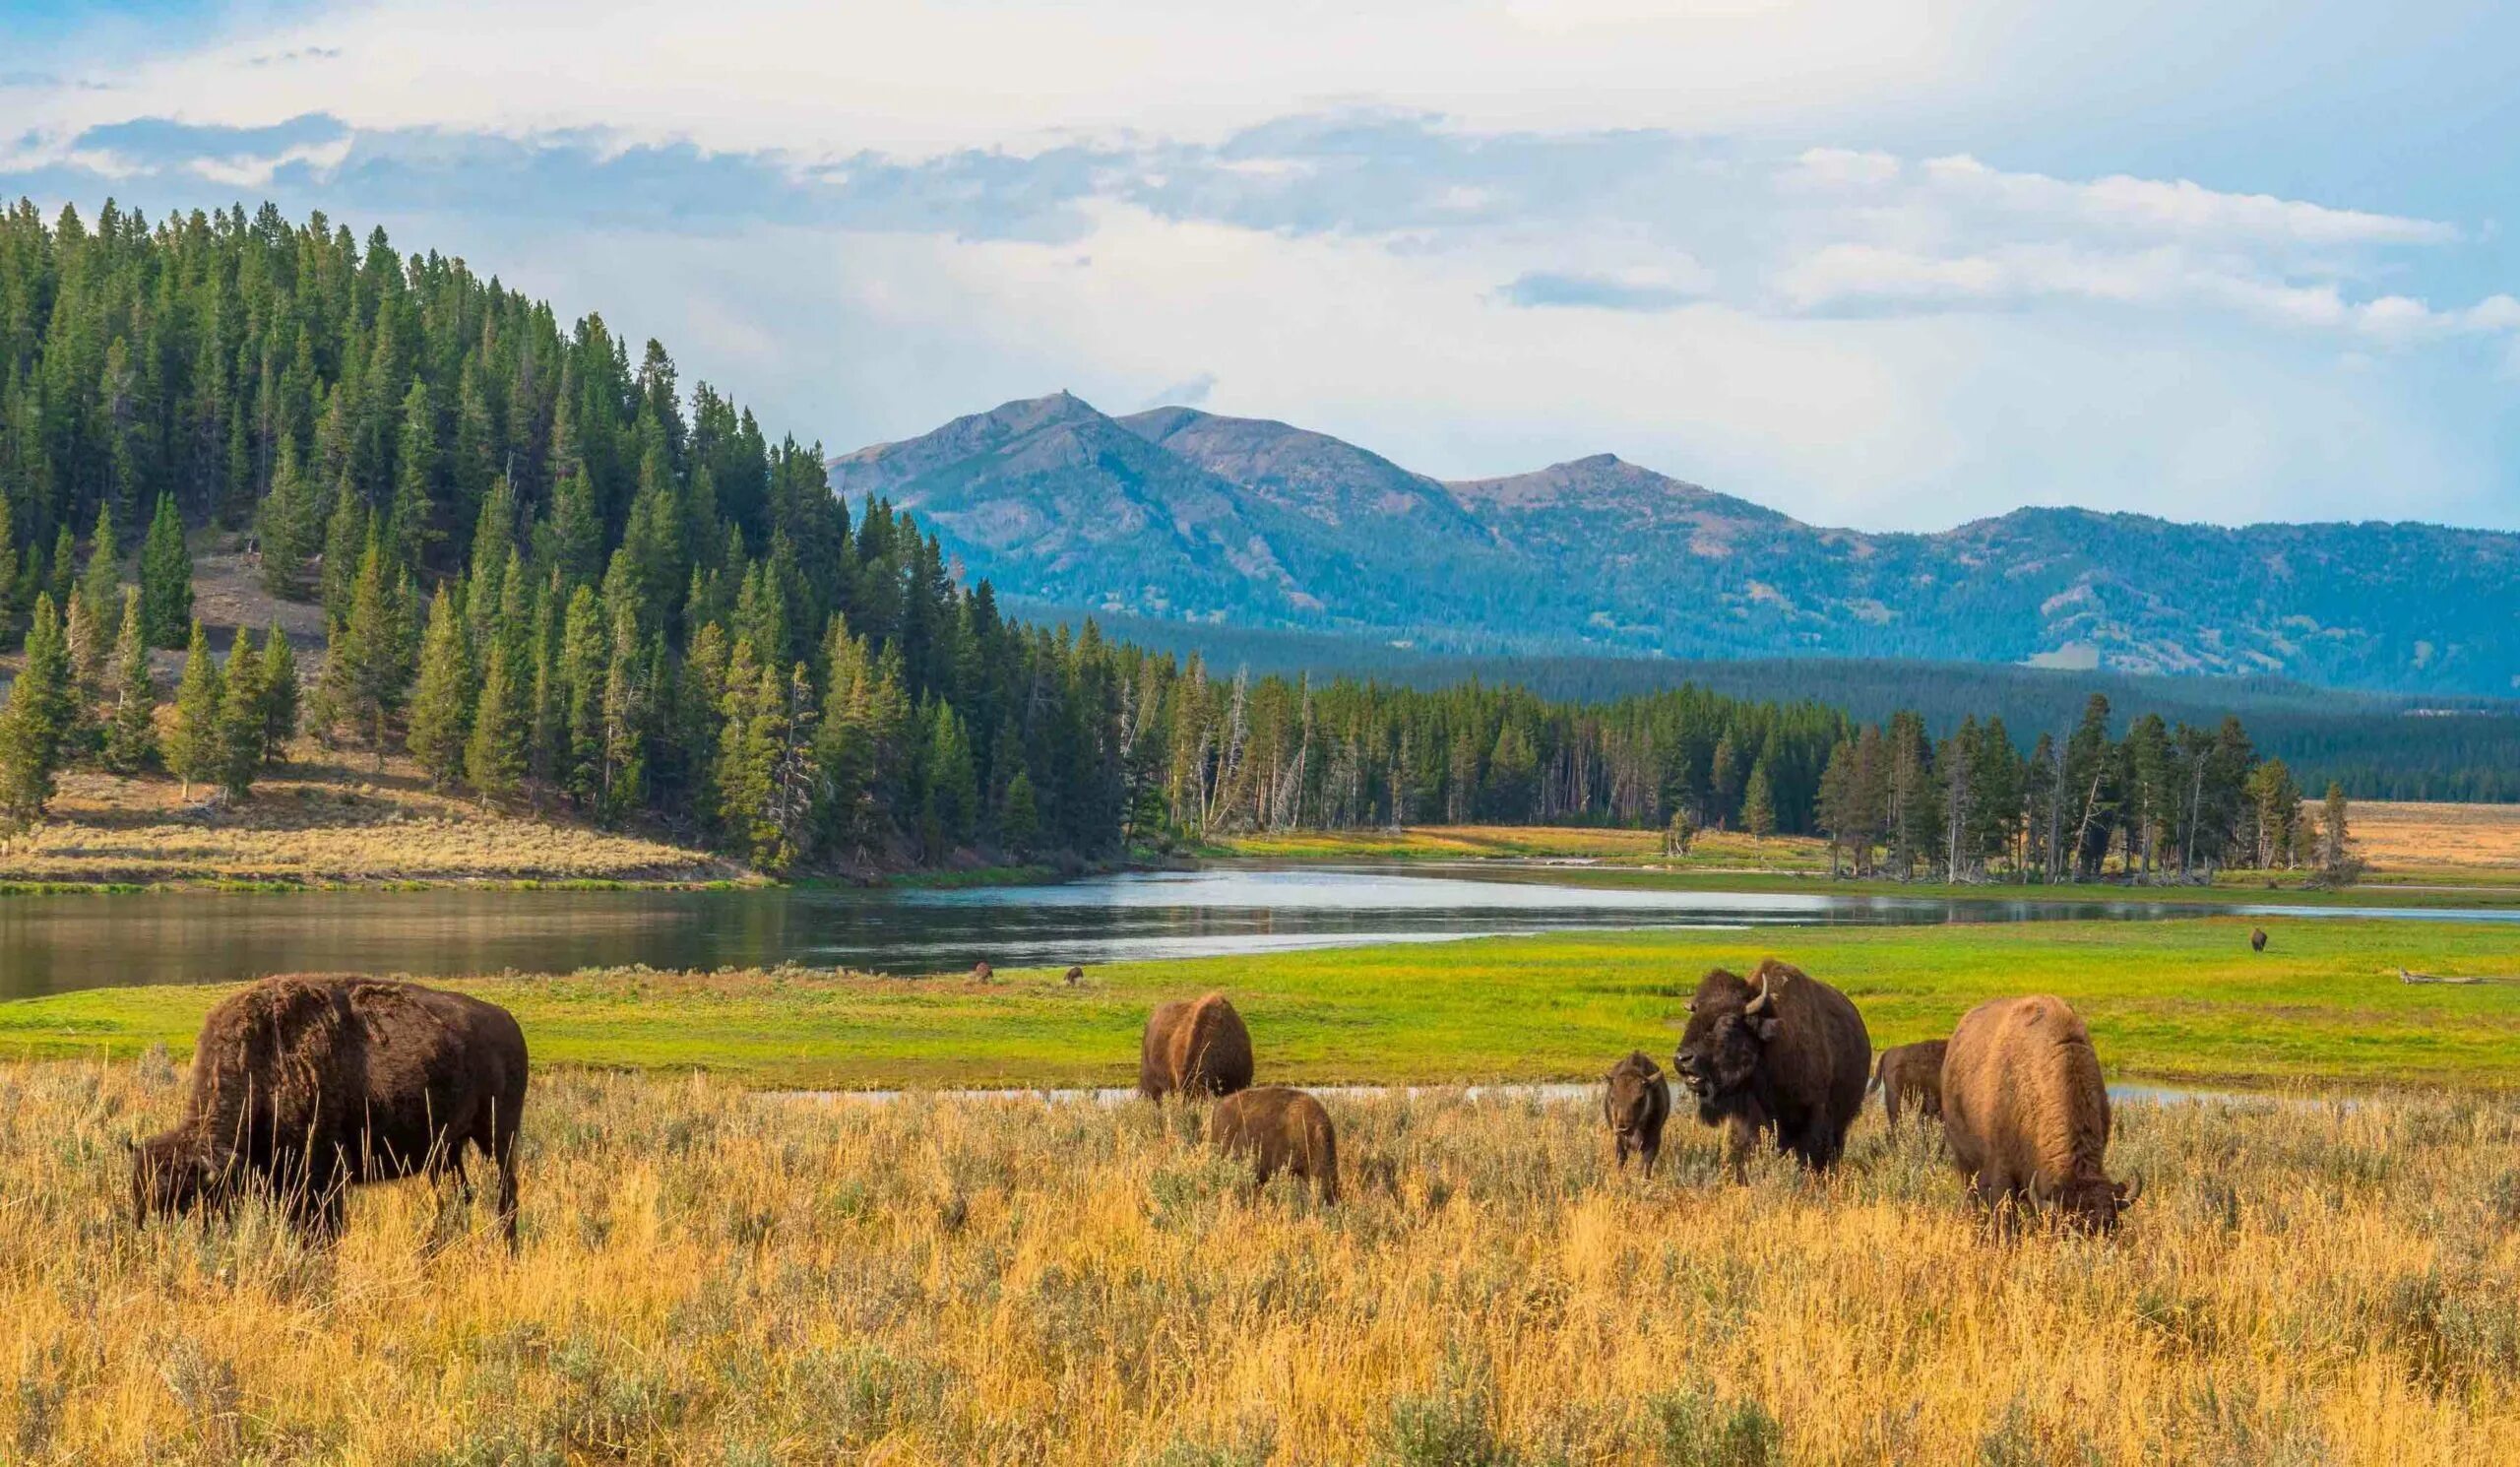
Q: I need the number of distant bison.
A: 3